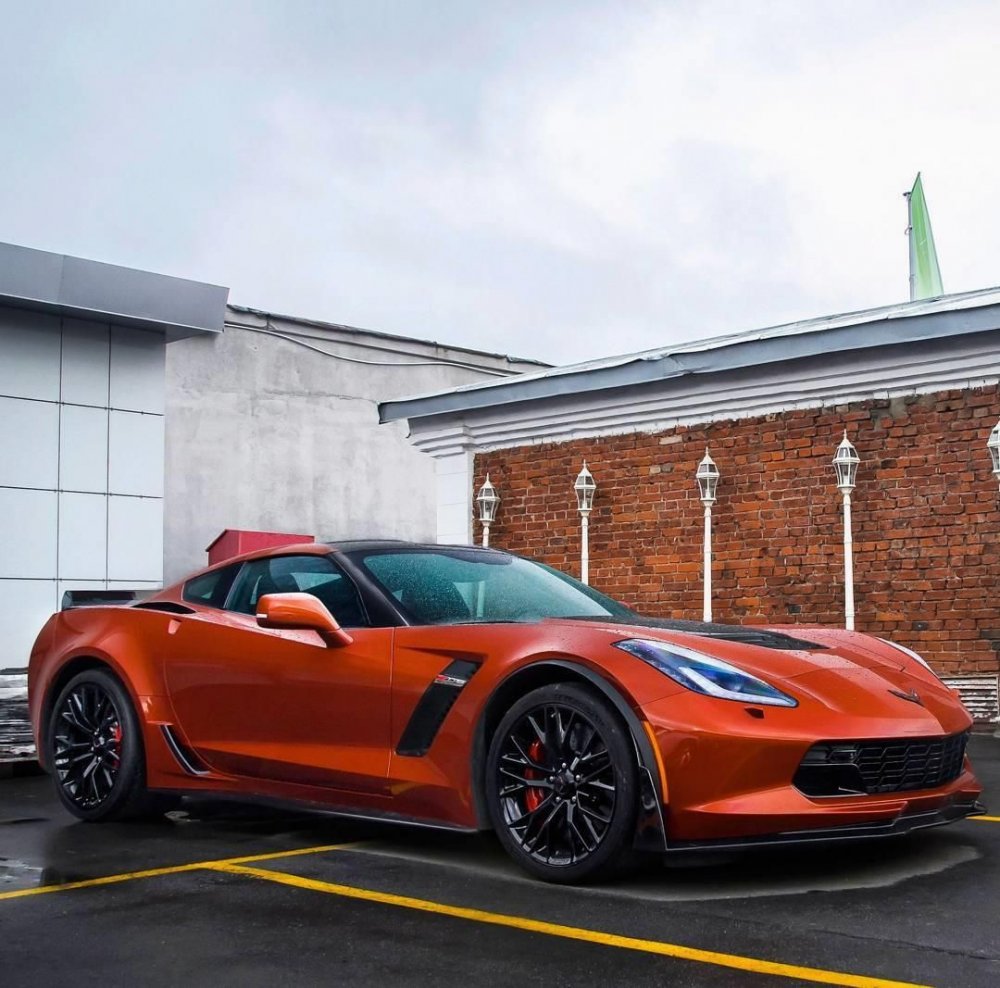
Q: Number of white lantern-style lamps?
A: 5